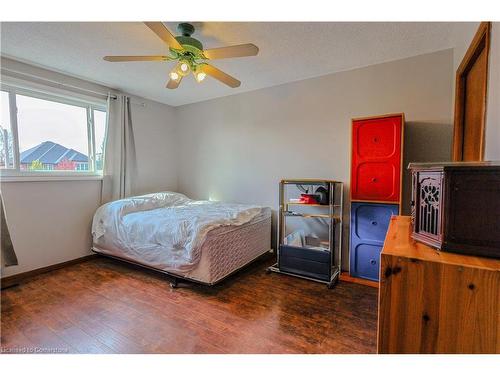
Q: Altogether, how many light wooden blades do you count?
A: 5